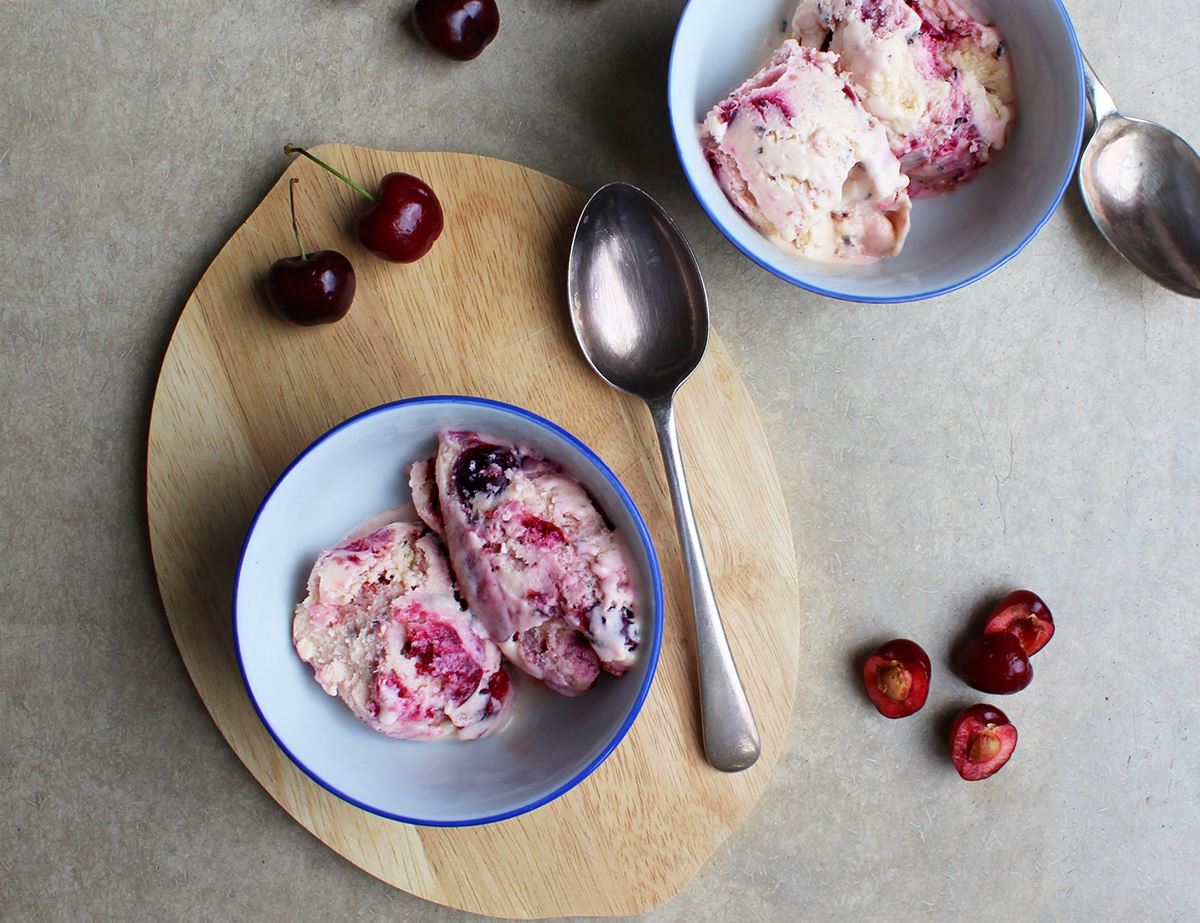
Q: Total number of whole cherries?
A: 3